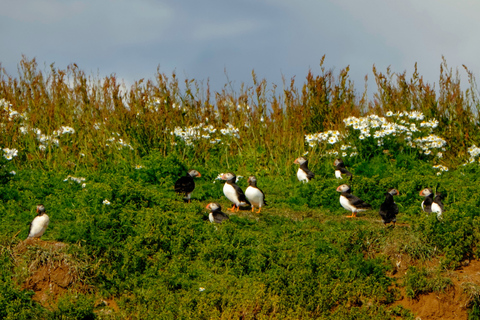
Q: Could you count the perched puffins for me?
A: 11